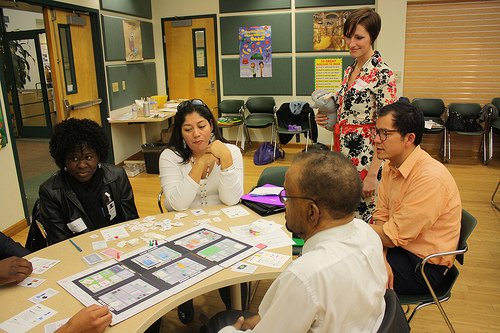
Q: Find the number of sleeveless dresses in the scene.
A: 0